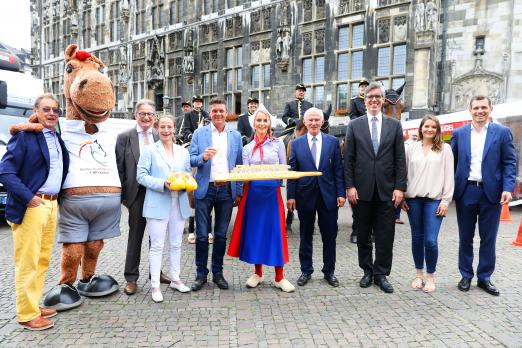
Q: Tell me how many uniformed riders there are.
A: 5